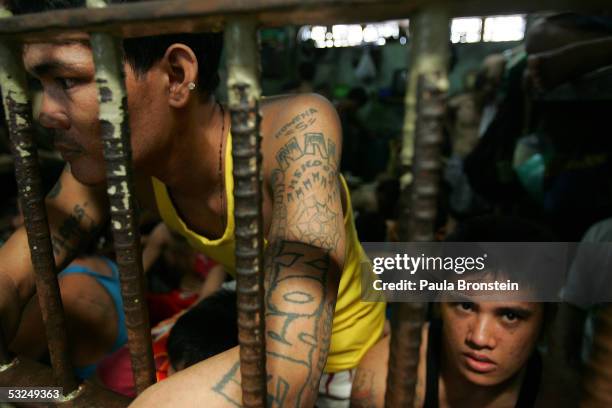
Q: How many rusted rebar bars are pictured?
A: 4